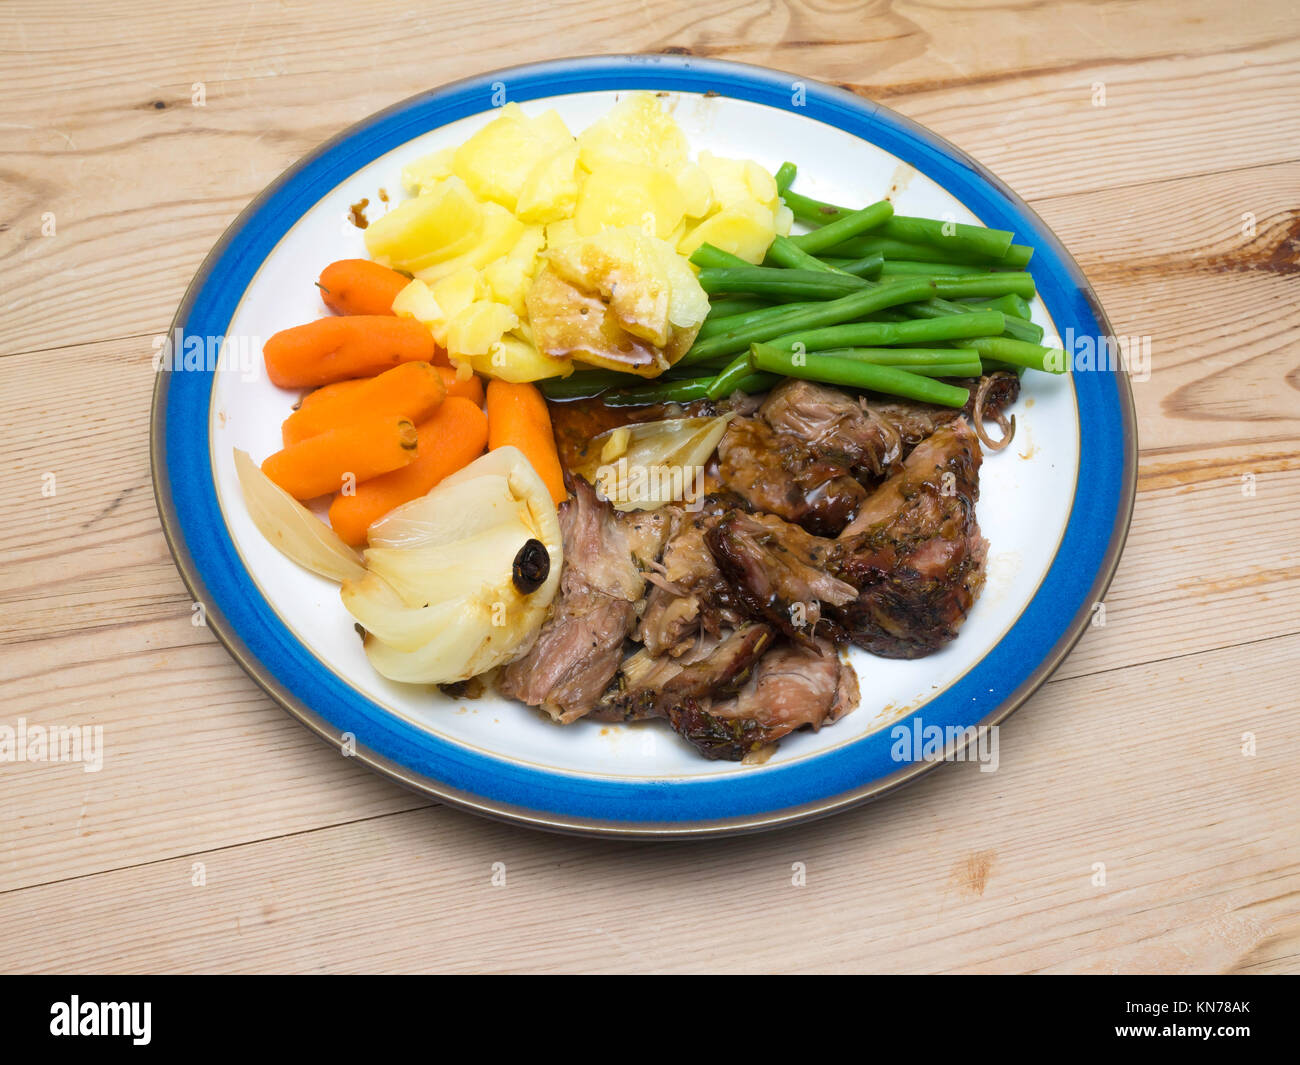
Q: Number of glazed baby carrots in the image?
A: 7